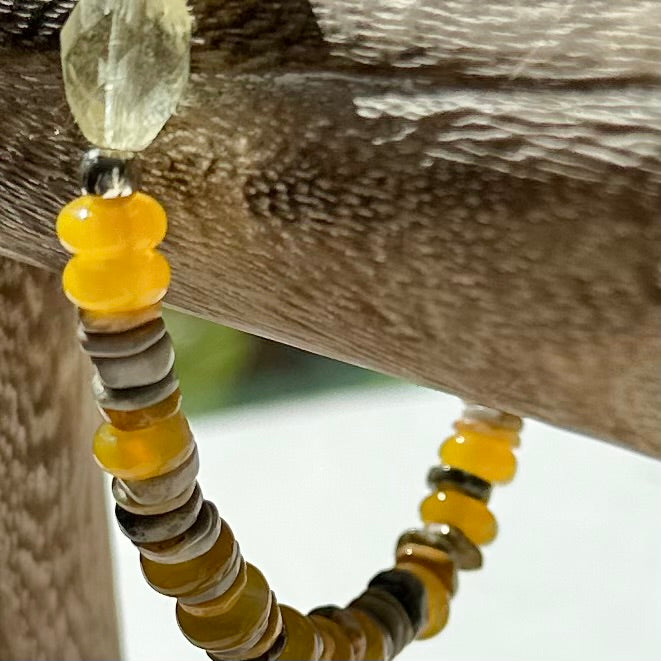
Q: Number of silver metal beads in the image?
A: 1